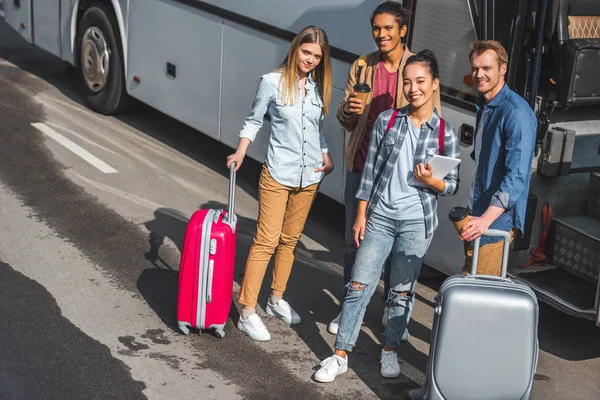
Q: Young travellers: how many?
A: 4